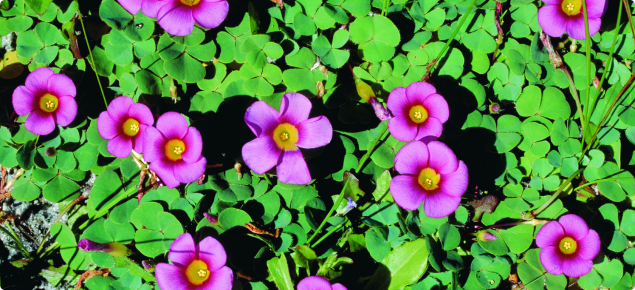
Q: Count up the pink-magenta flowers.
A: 12